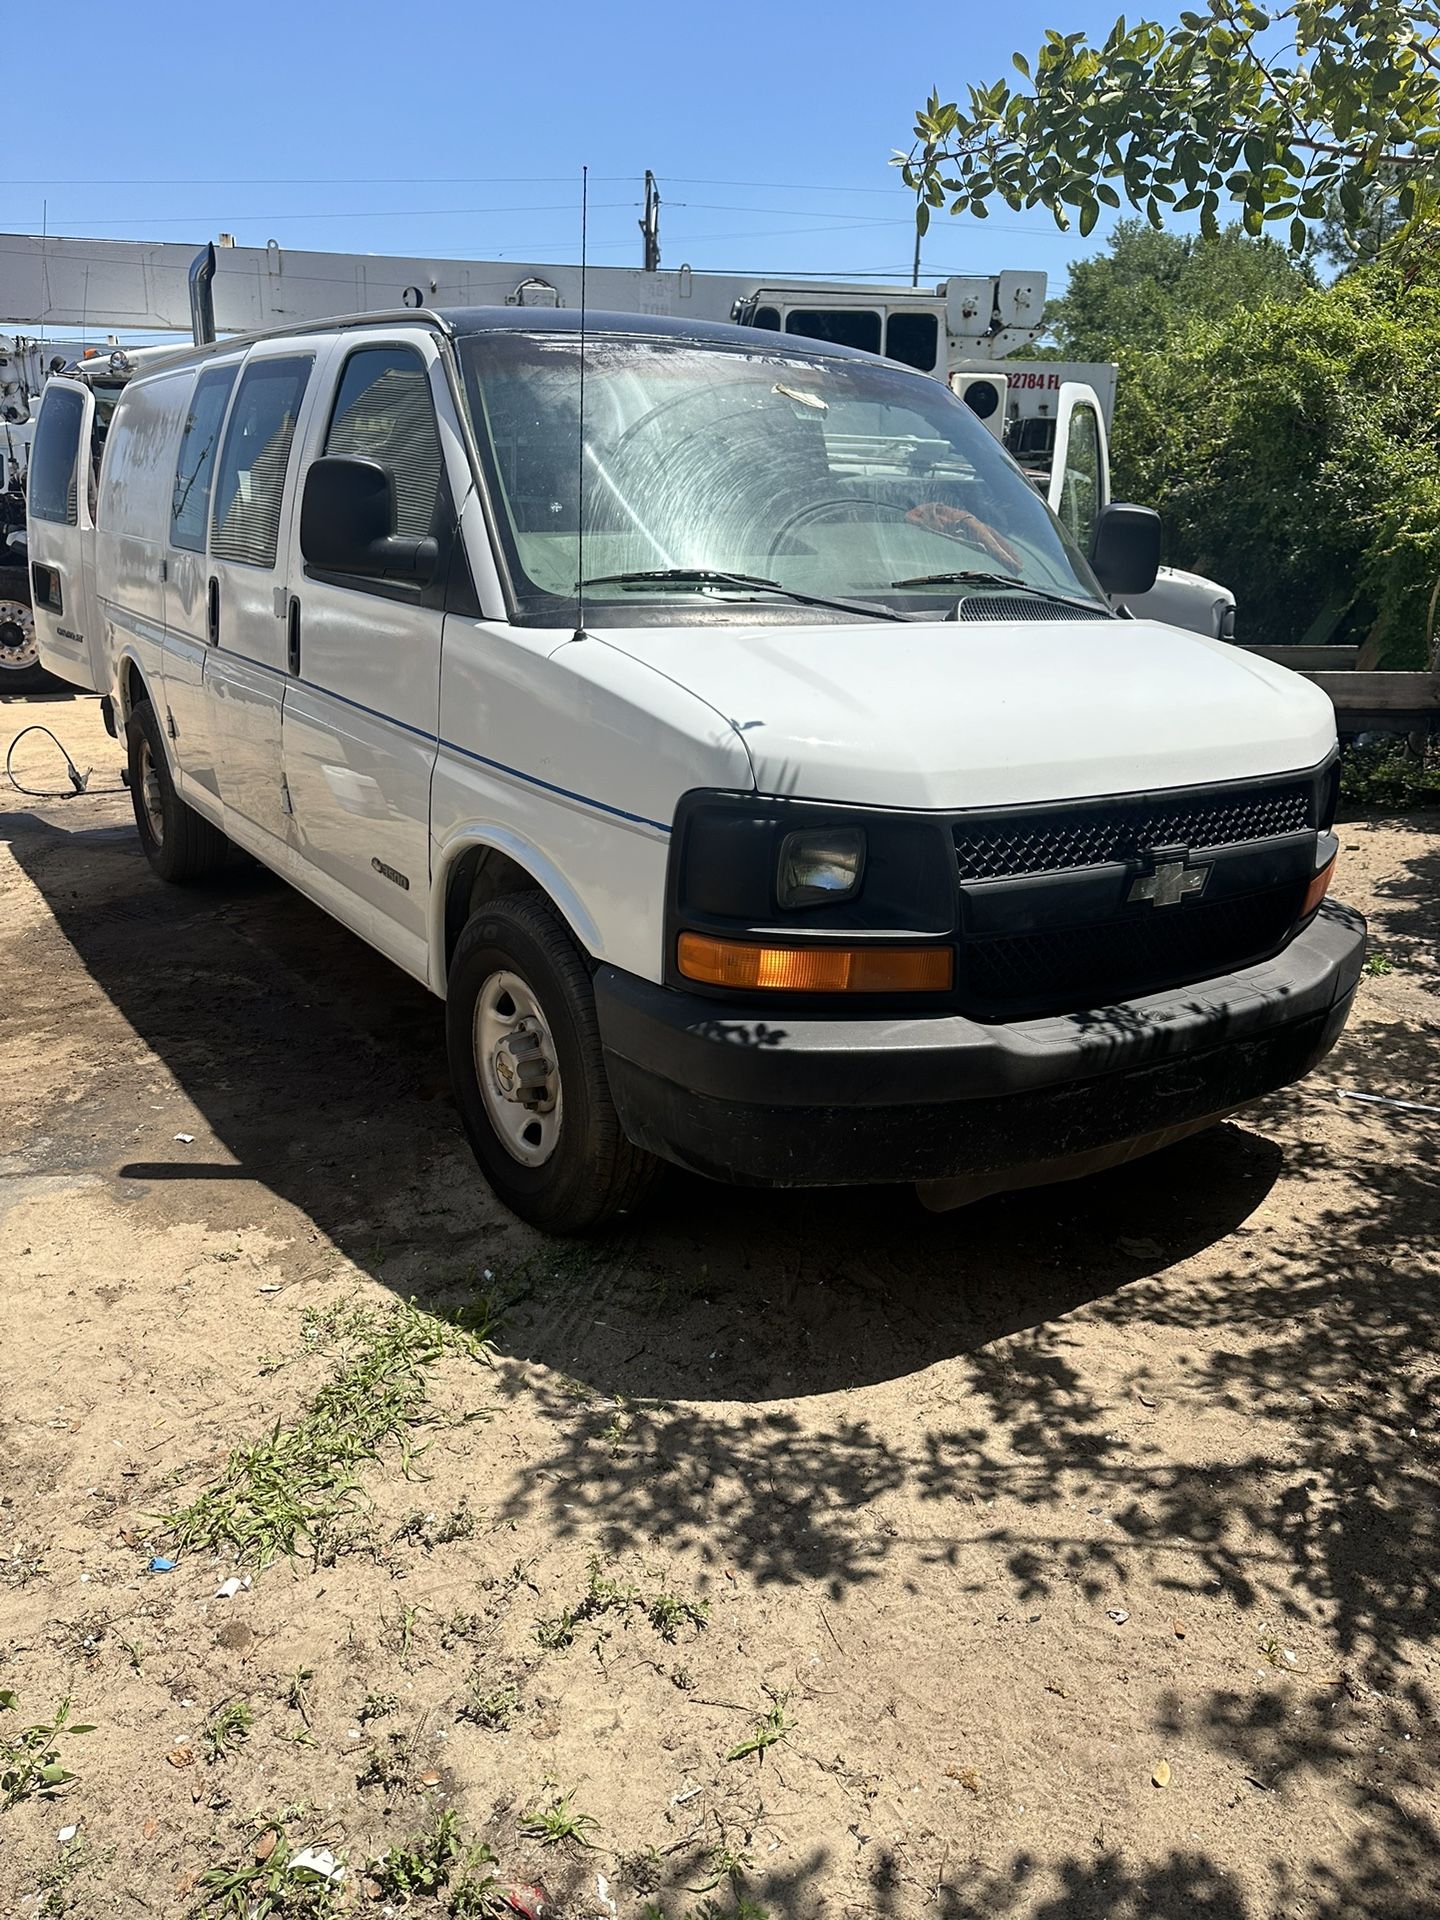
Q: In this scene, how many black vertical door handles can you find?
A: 2